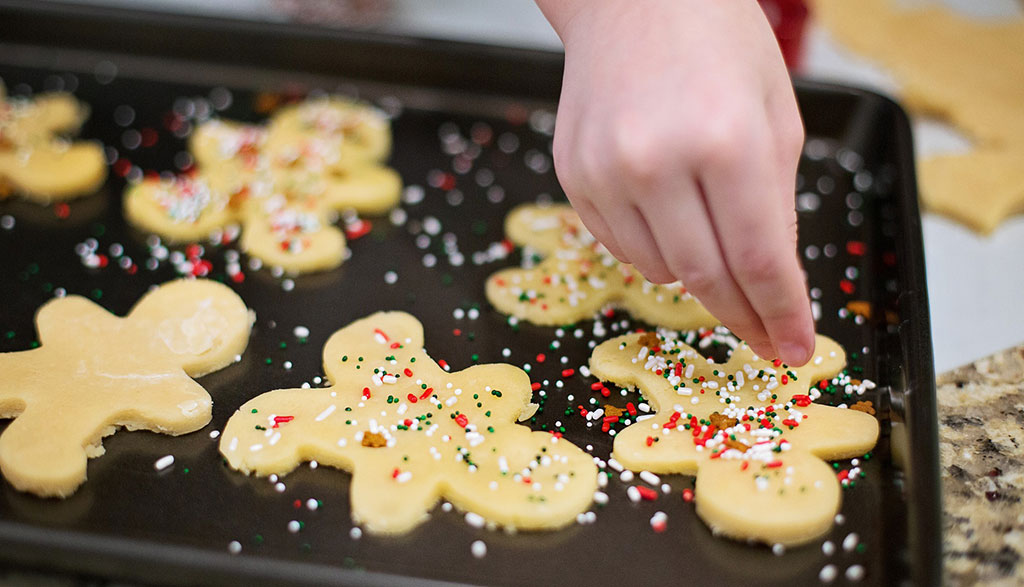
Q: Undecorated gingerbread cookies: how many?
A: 1